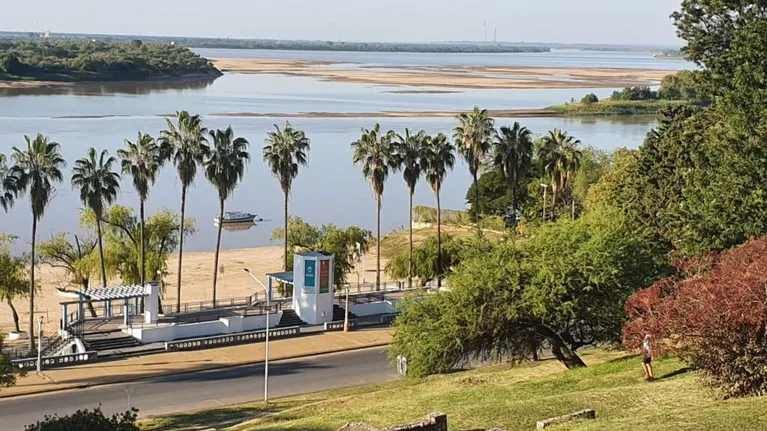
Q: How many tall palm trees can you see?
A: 13